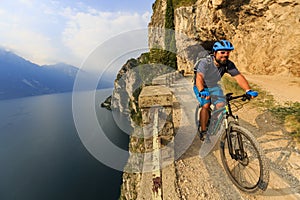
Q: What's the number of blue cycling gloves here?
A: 2